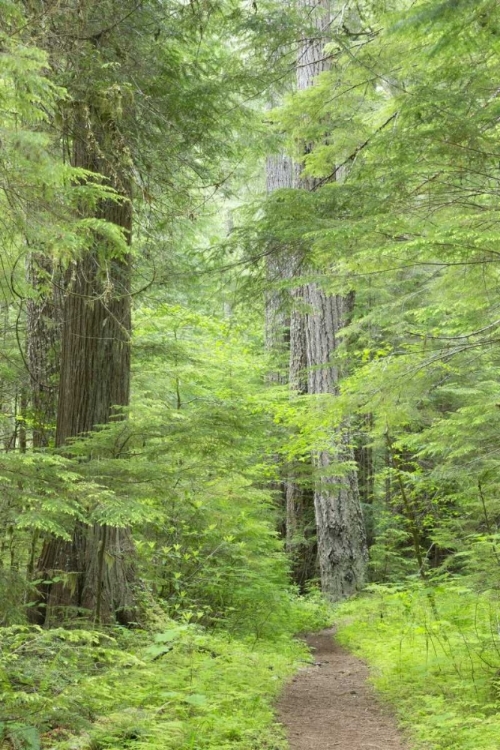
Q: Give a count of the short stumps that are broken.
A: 0